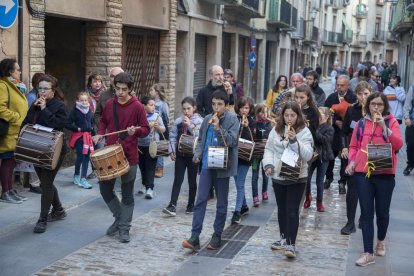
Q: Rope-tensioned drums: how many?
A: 9